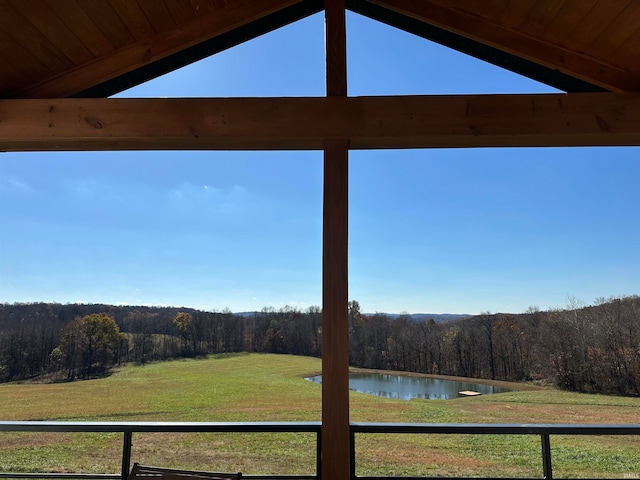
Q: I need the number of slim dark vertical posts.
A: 4